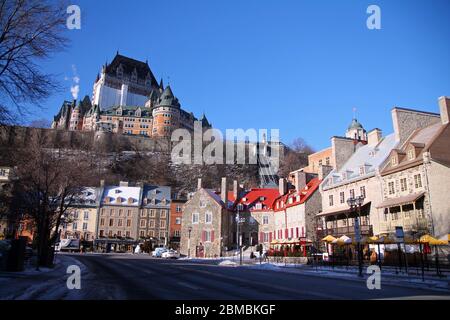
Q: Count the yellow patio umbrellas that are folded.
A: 0